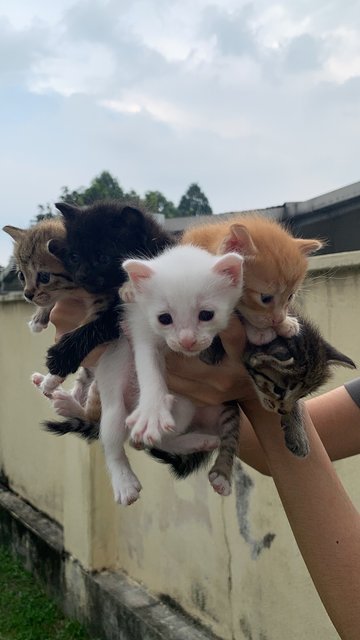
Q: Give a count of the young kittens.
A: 5